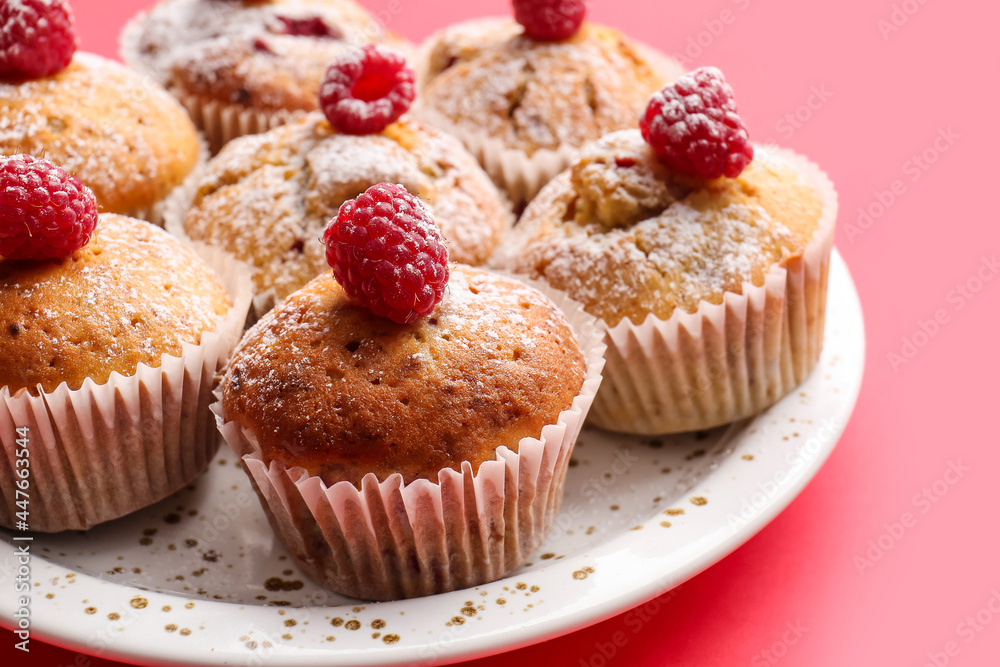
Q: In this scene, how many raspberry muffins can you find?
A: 7